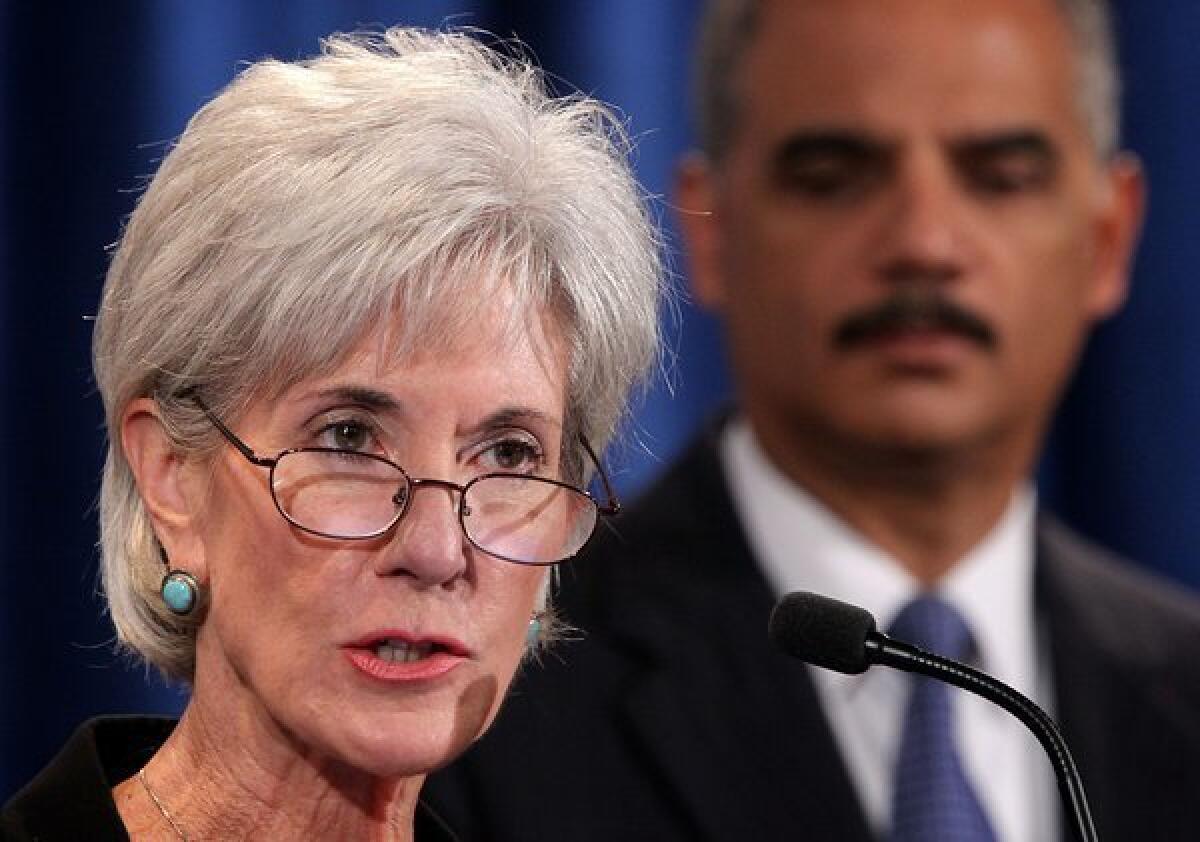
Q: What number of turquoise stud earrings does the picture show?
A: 2